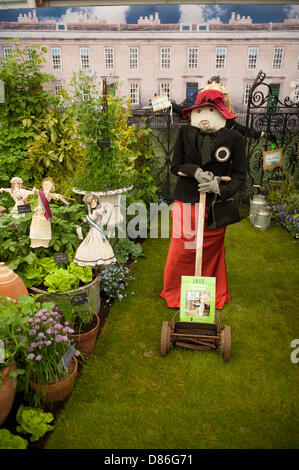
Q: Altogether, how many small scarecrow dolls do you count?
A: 3